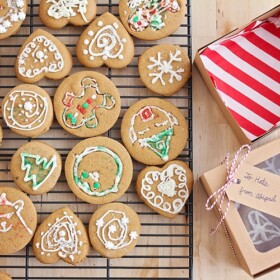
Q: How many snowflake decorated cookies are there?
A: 1